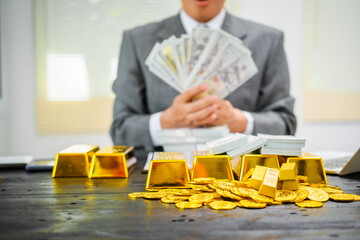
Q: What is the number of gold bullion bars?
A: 10